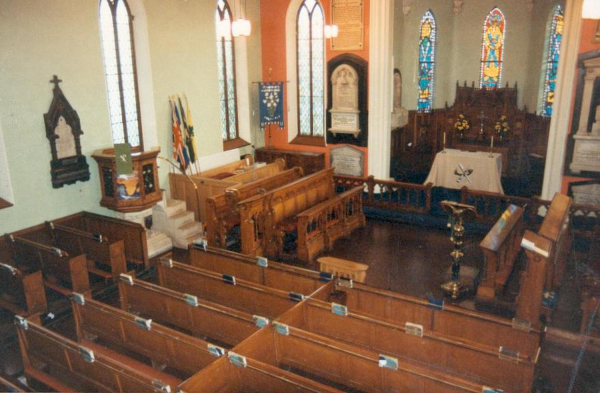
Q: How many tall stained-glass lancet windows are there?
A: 3